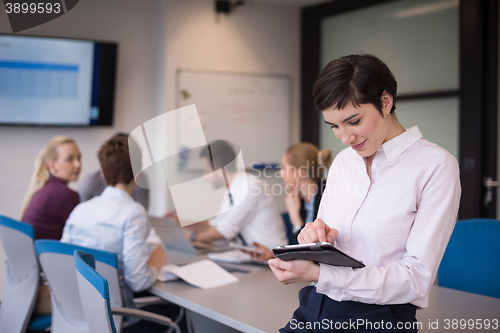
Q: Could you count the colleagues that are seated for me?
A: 5